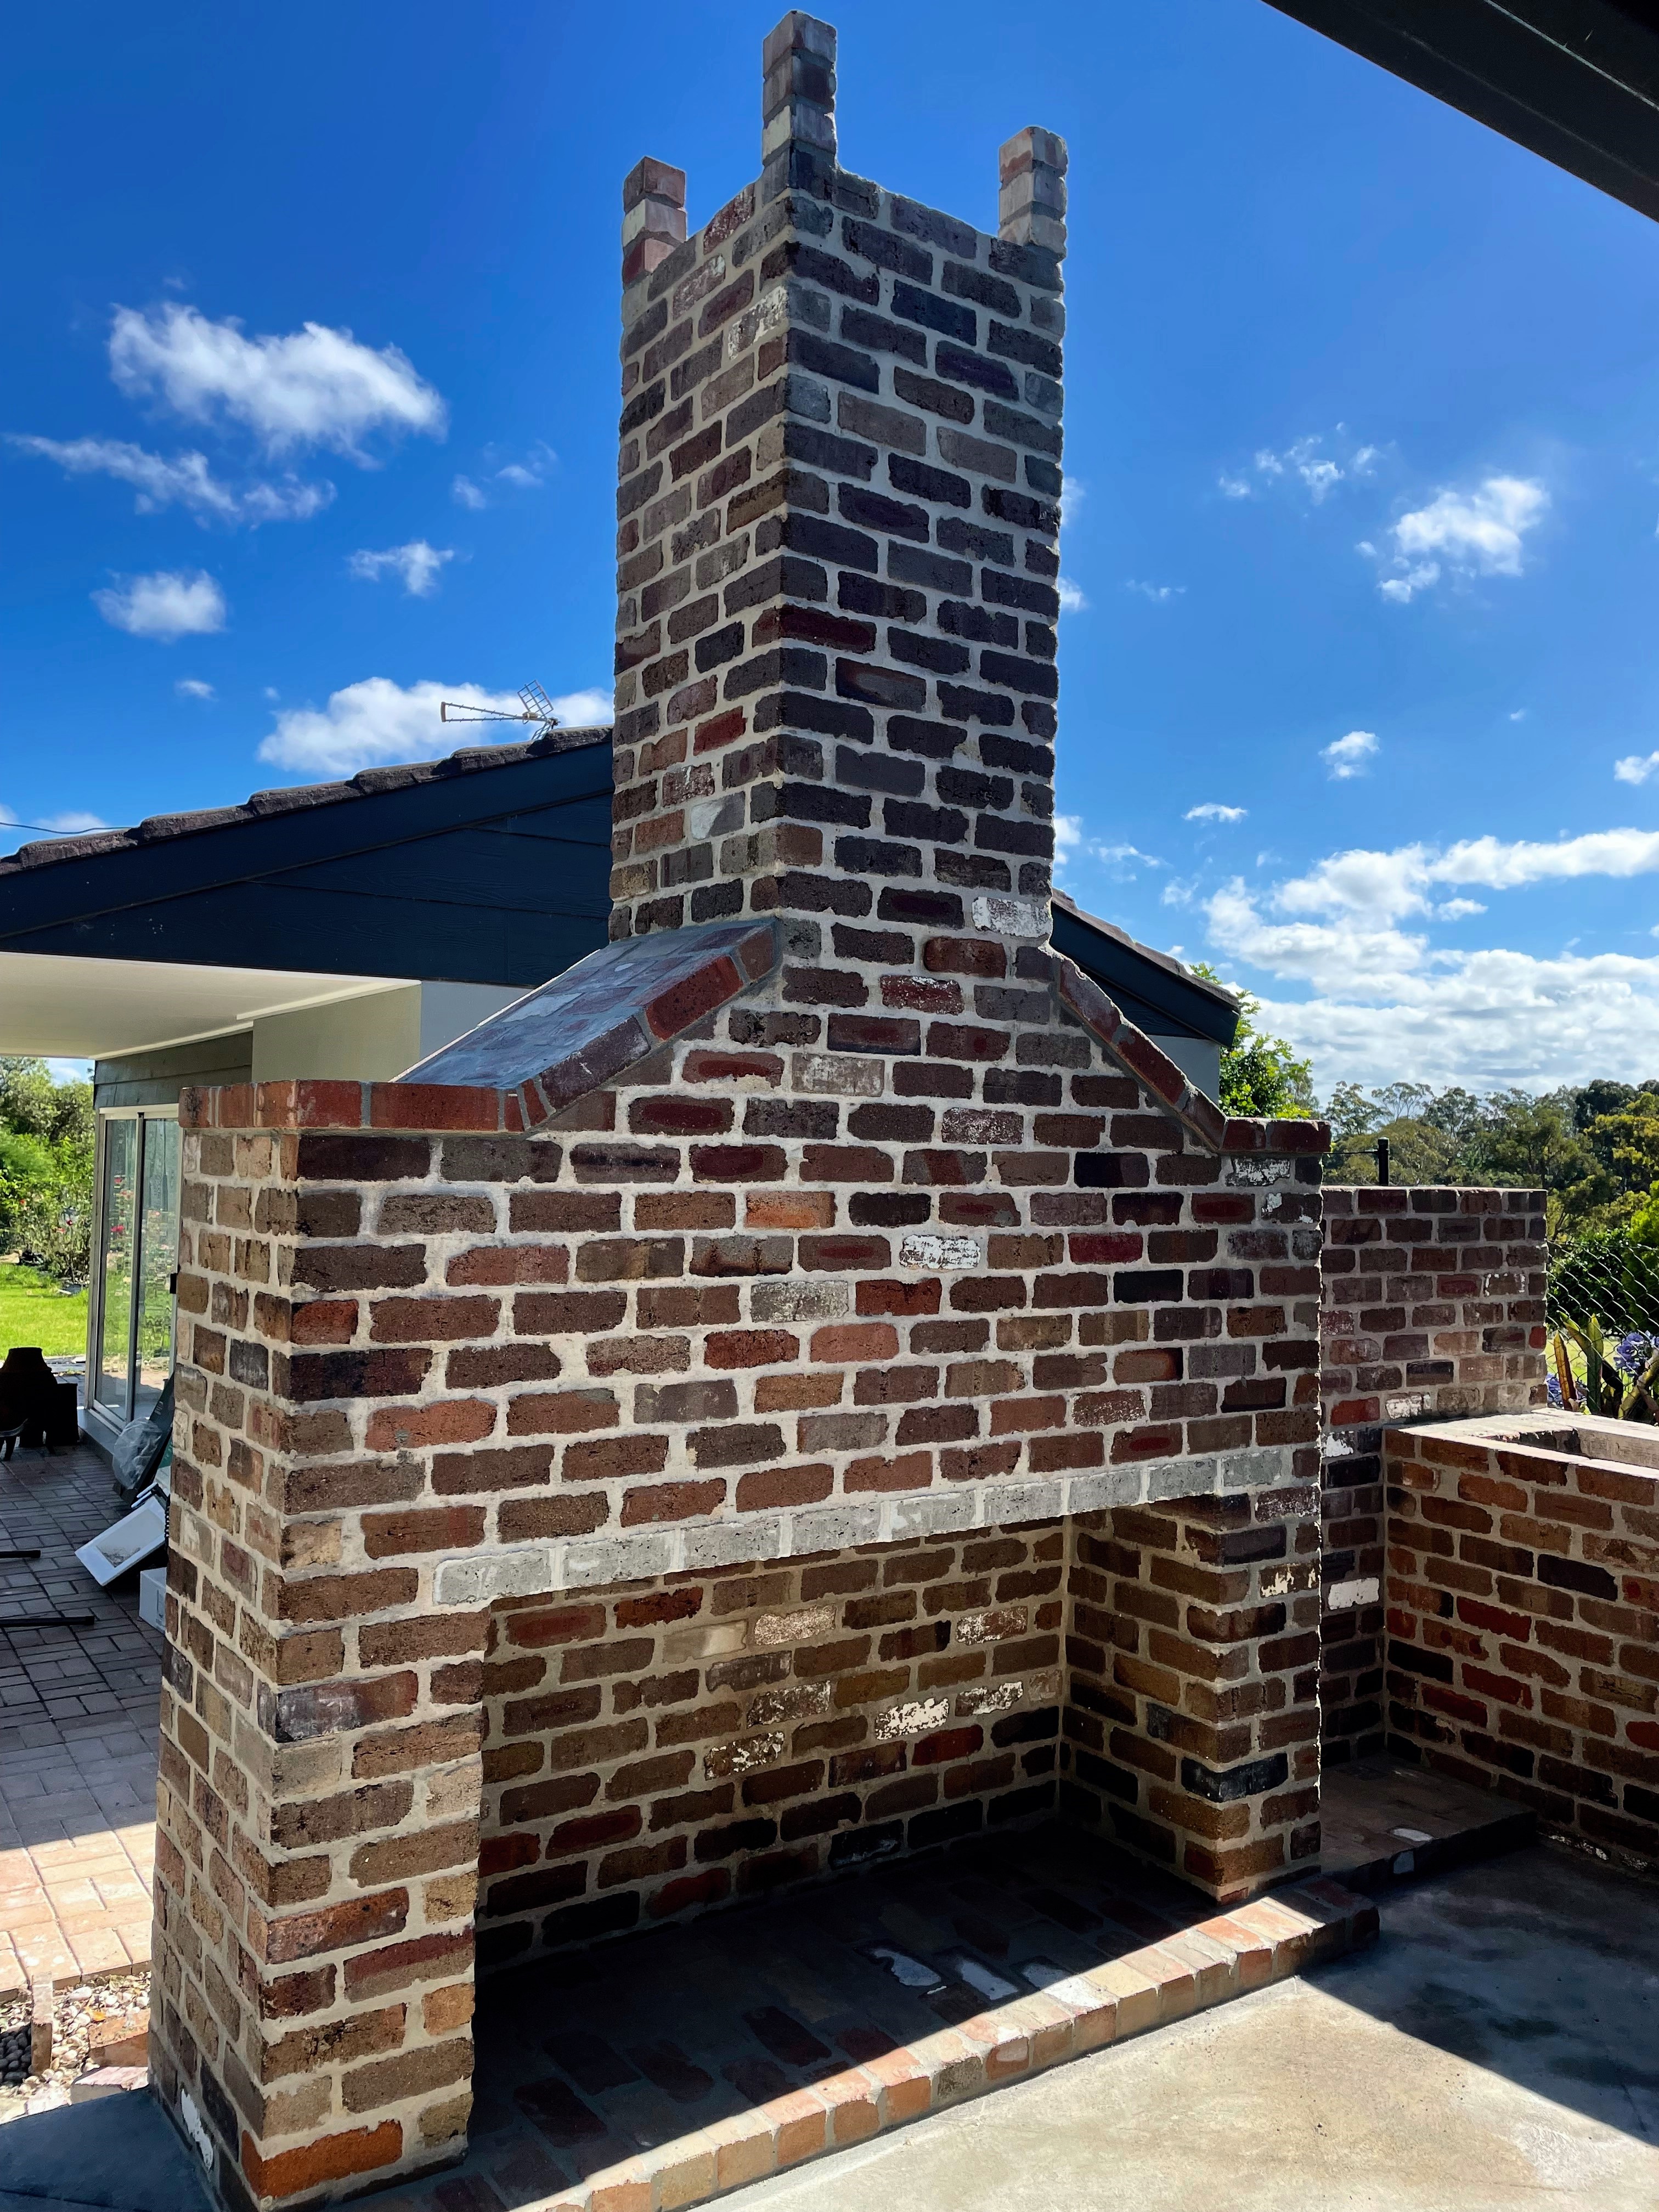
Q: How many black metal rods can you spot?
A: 2